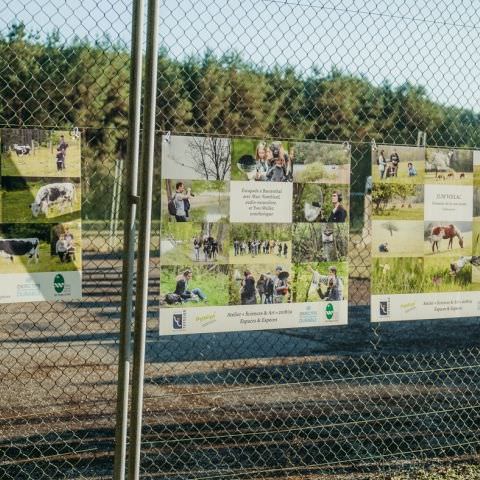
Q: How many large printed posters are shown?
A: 3